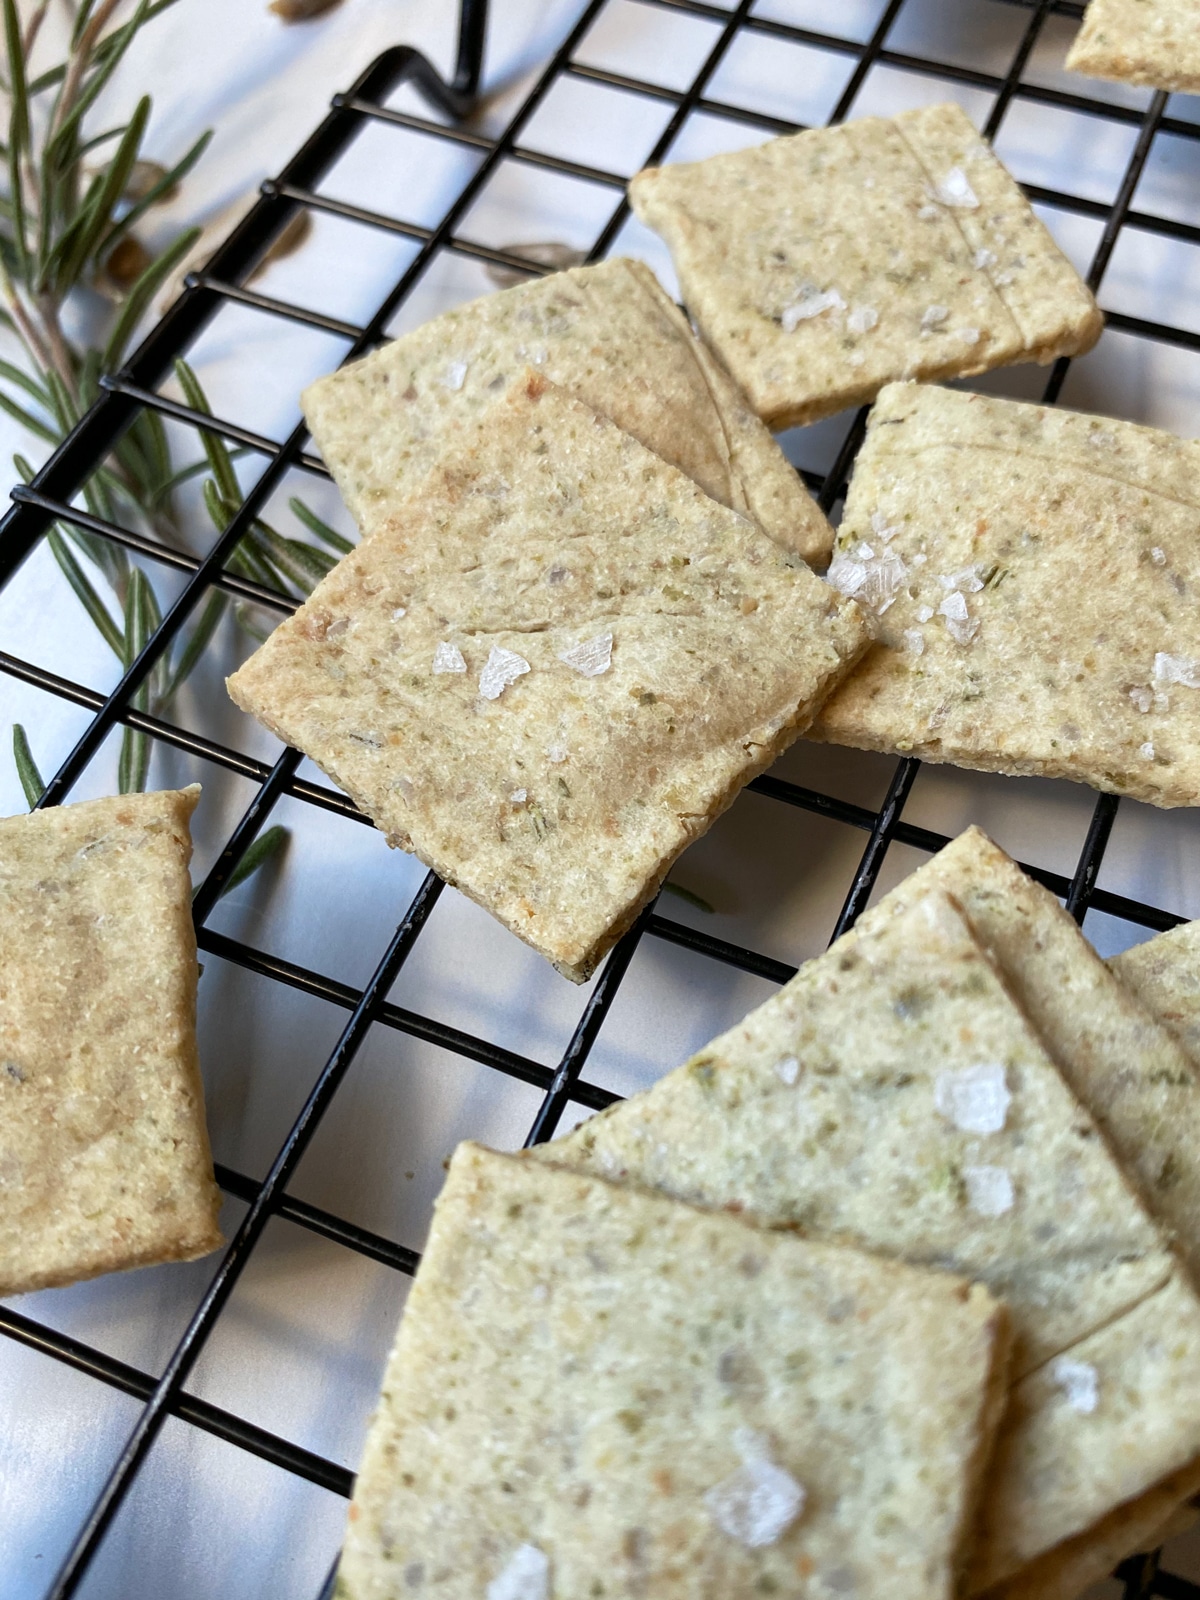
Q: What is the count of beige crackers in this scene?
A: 10